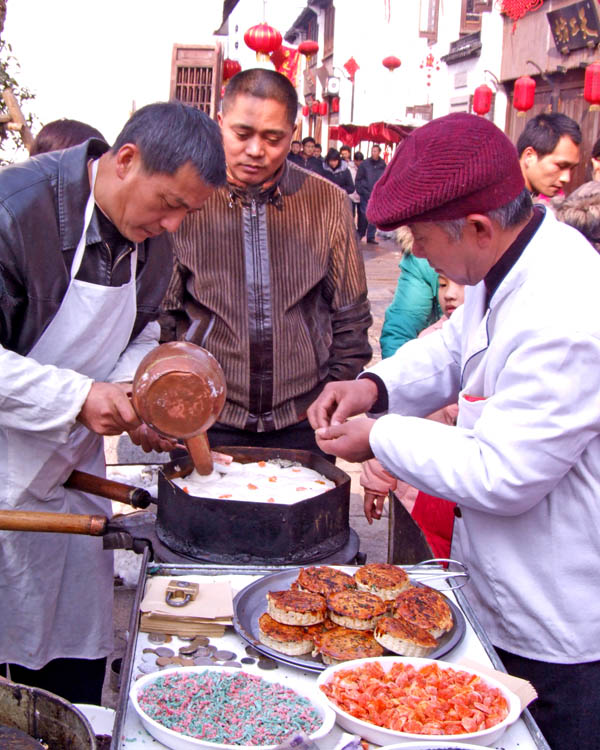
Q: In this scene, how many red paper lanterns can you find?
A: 11